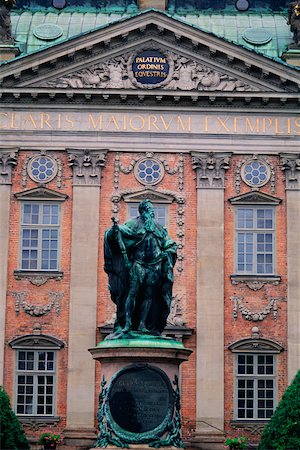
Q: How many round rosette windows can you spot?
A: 3